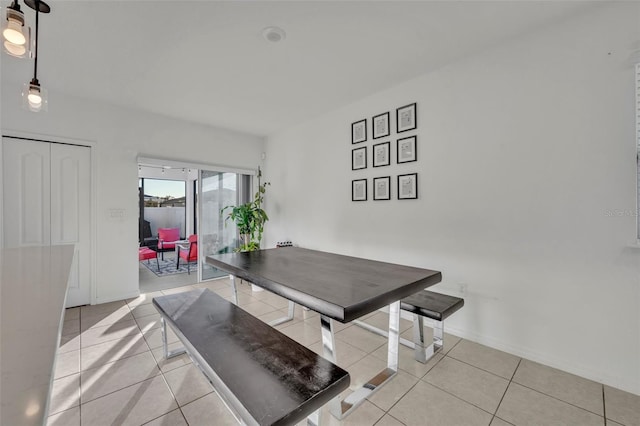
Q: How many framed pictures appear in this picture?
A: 9